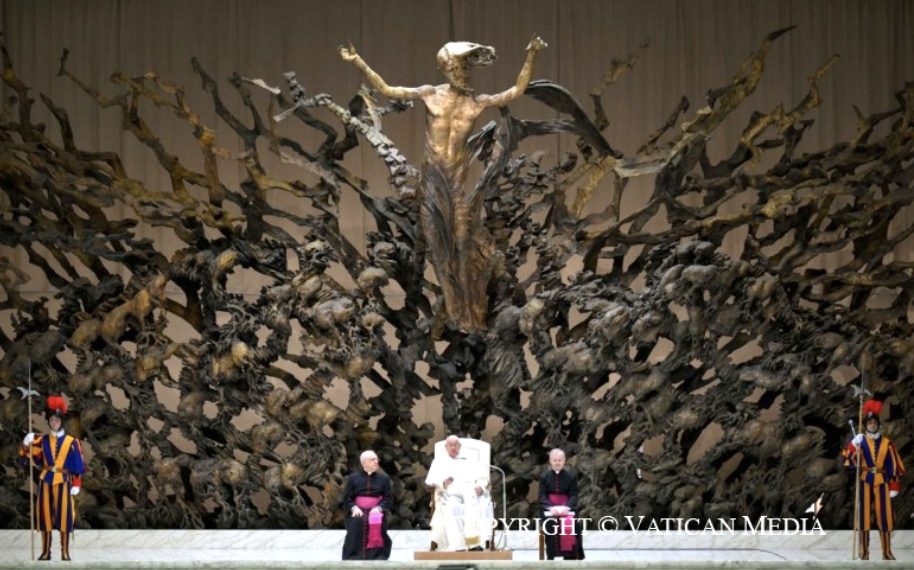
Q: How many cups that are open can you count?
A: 0